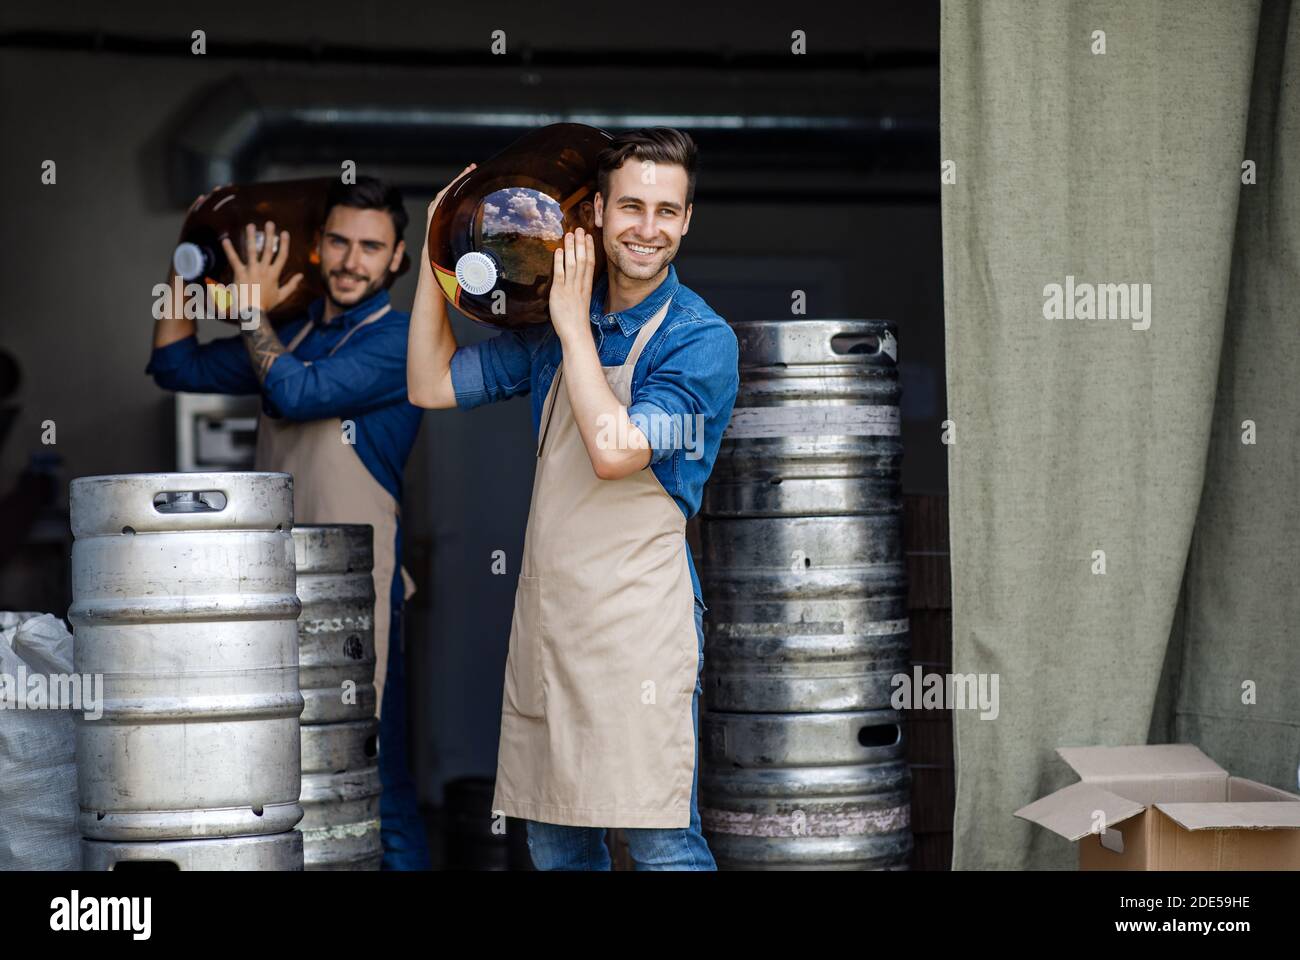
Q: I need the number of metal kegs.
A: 7